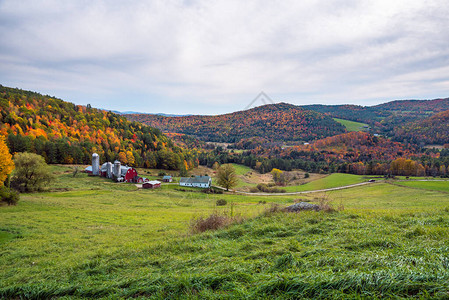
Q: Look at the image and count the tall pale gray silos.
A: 3